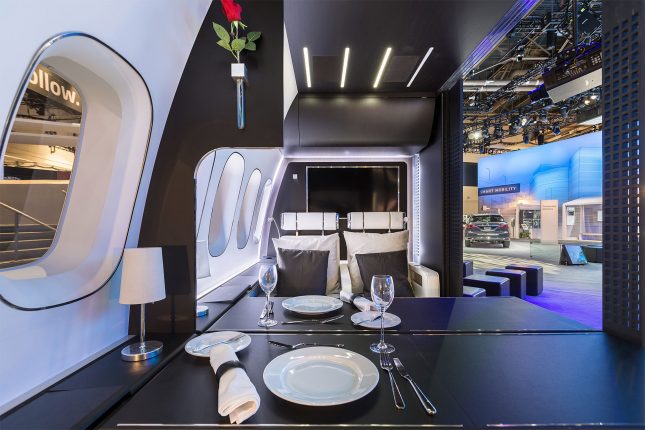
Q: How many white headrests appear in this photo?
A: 2